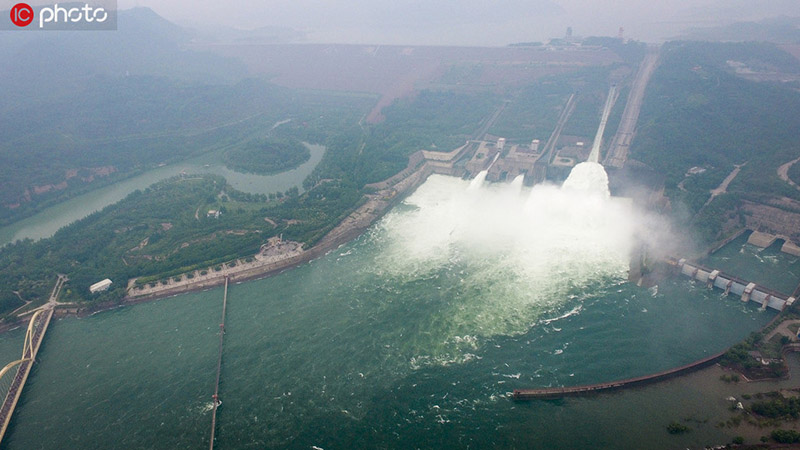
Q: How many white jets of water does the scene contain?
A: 3